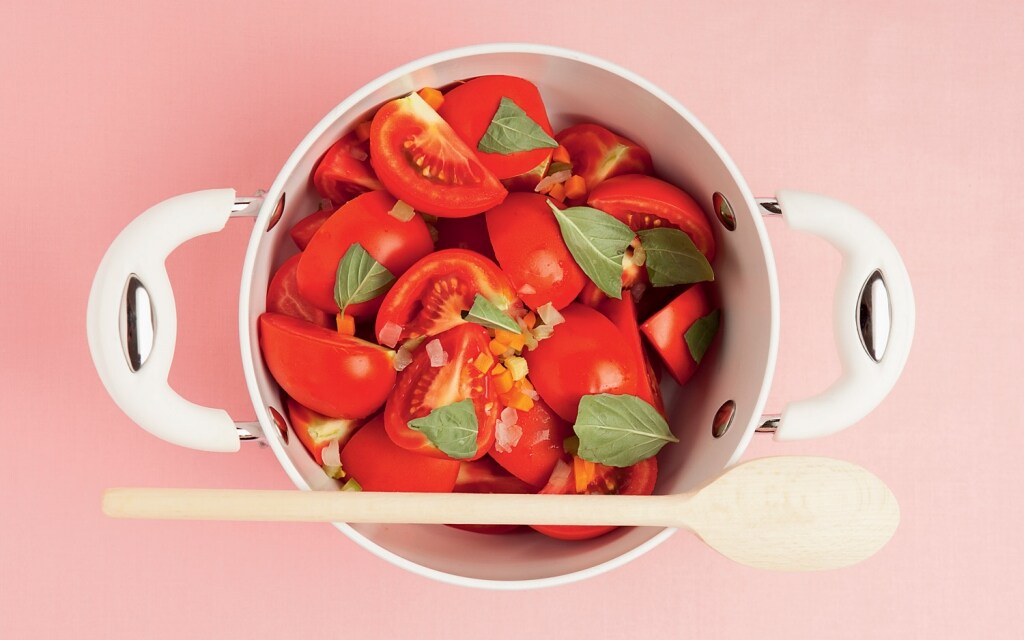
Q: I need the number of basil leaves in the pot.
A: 8